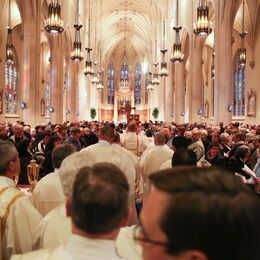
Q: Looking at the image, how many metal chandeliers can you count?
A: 12